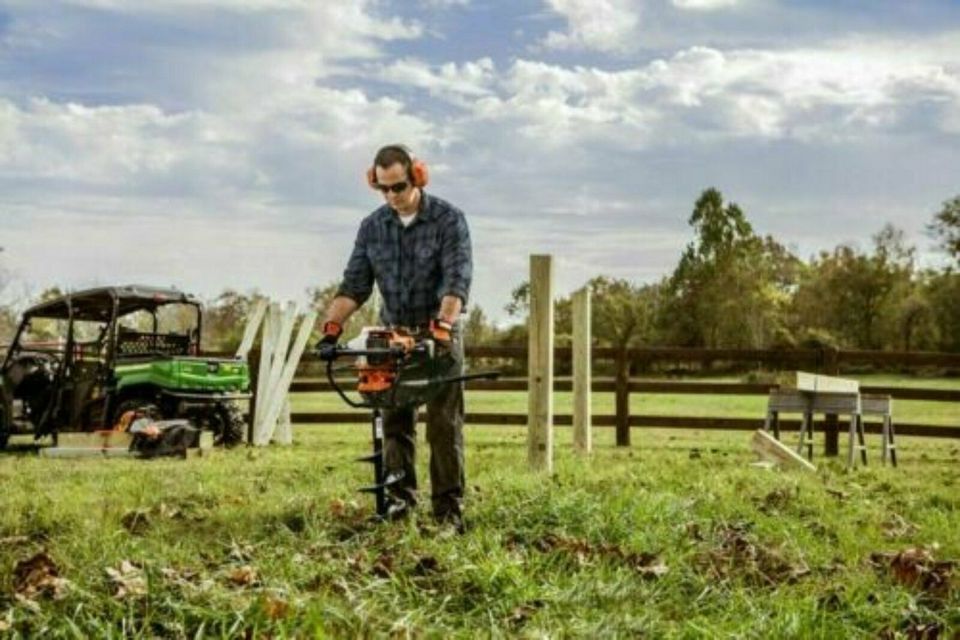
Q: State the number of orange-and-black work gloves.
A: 2